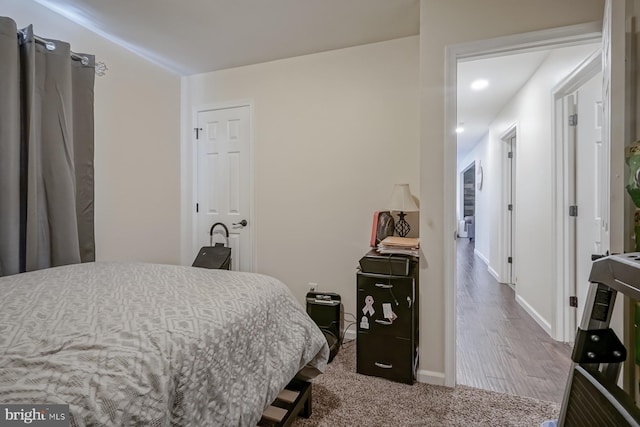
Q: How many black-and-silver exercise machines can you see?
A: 1